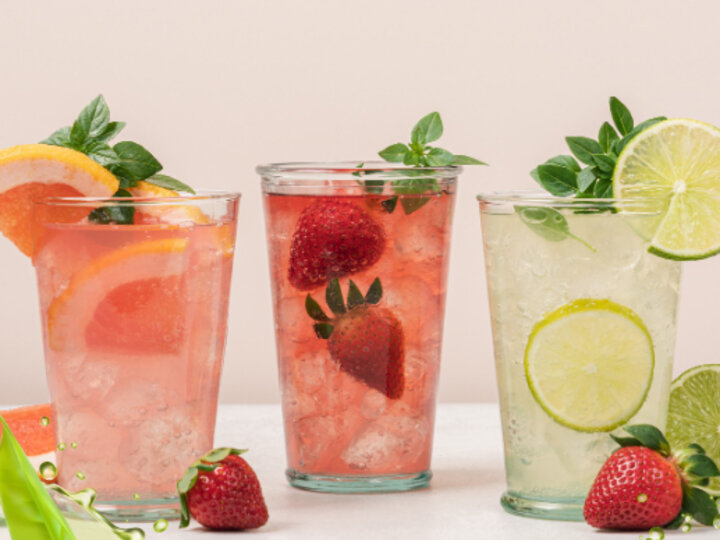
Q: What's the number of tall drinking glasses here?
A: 3